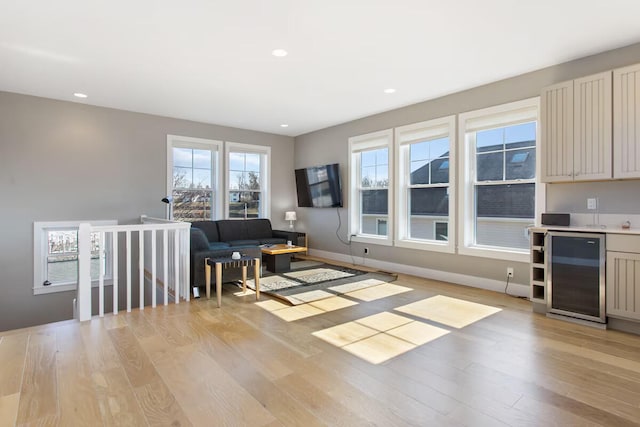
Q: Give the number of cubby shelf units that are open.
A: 4